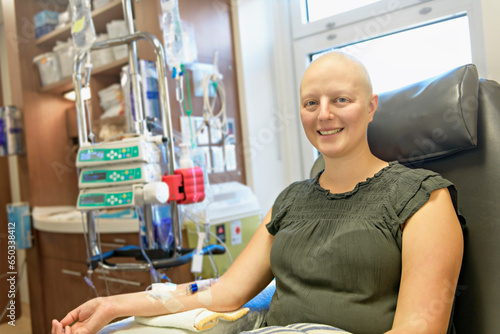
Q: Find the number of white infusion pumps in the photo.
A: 3